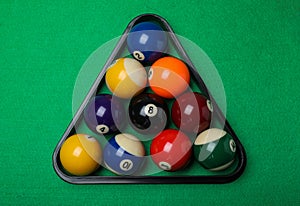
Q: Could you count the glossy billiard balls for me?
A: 10